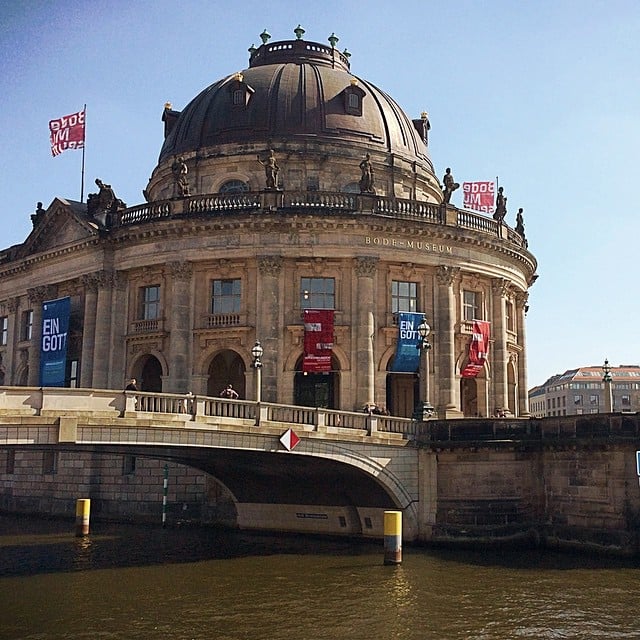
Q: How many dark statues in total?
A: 8